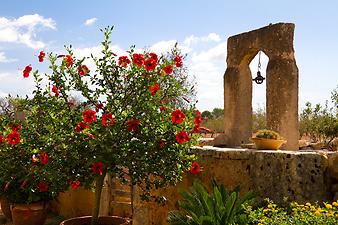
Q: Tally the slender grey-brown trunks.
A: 1